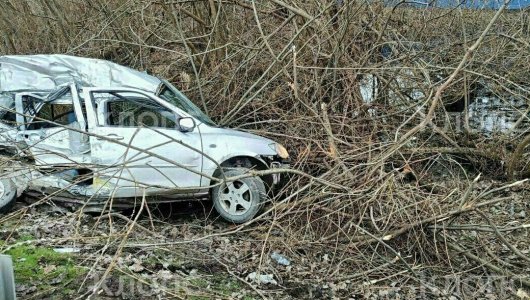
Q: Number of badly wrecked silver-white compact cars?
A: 1